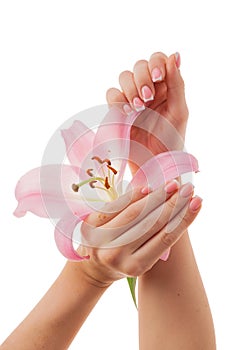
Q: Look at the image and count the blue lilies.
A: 0